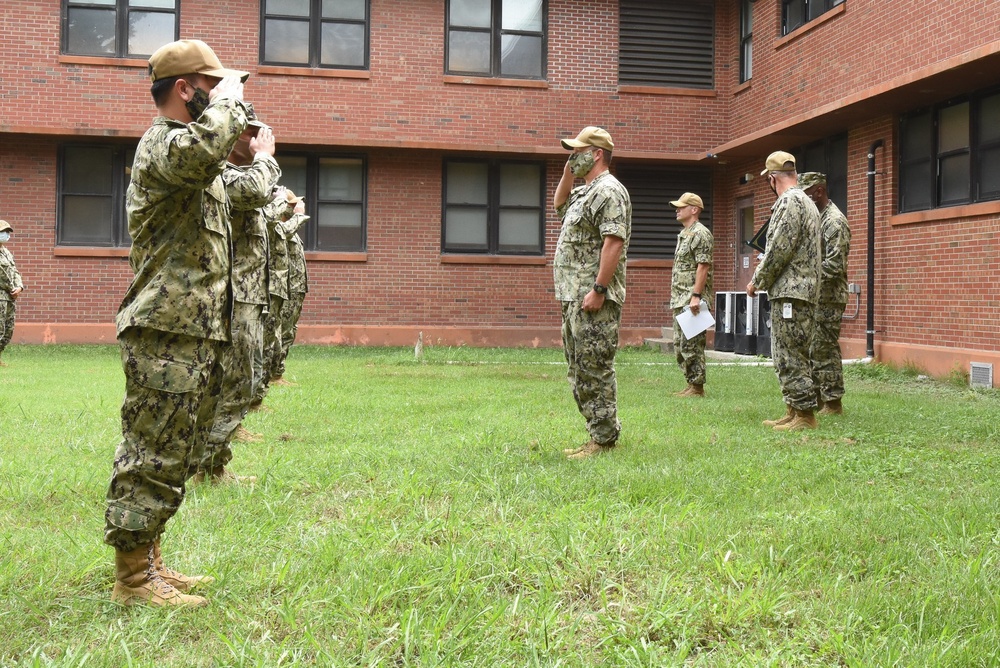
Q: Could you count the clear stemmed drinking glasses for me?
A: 0